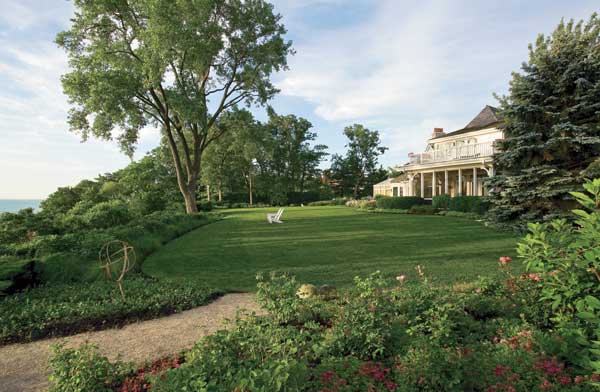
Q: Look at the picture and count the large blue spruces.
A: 1